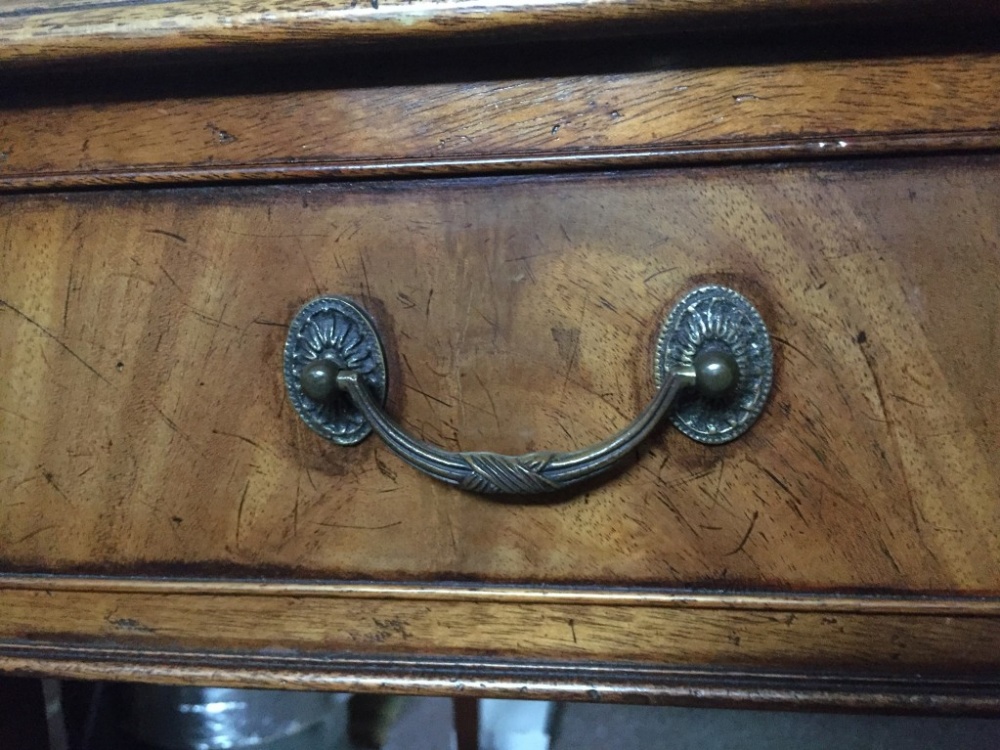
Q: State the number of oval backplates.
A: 2